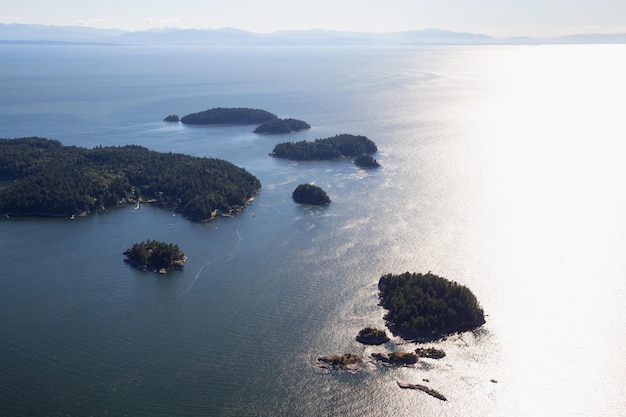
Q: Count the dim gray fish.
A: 0